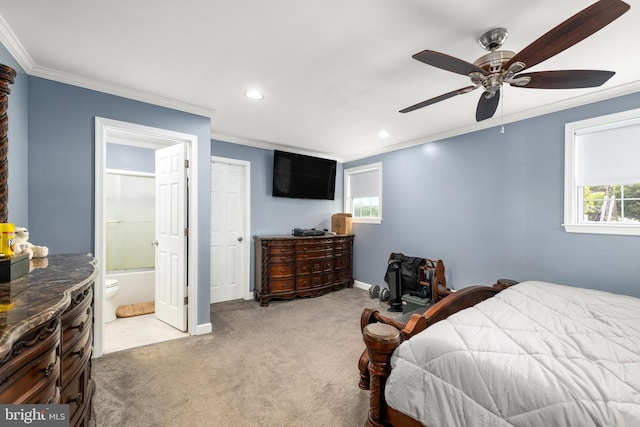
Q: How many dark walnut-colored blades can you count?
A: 5